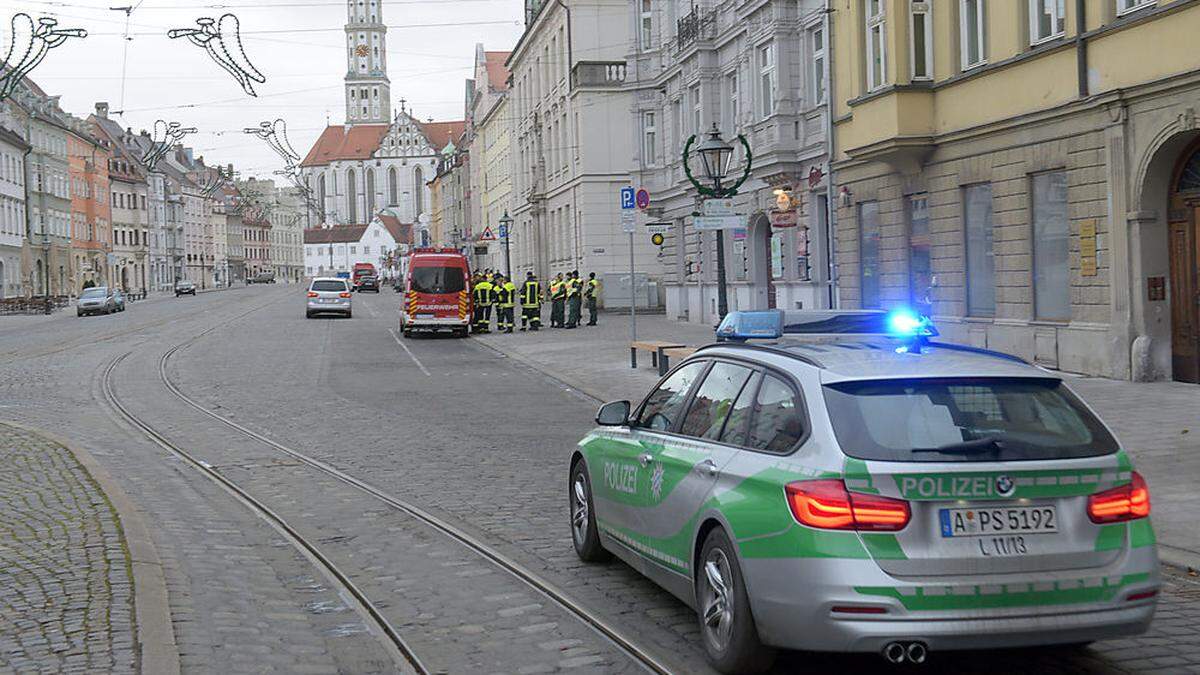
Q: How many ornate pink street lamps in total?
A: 0